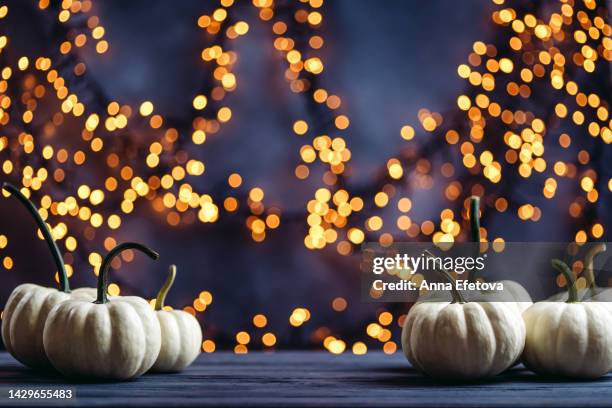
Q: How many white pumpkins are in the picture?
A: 7